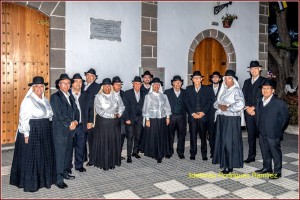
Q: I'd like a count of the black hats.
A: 15